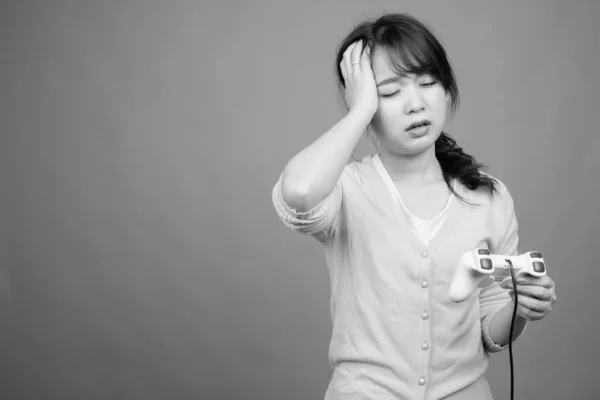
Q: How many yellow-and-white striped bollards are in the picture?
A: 0